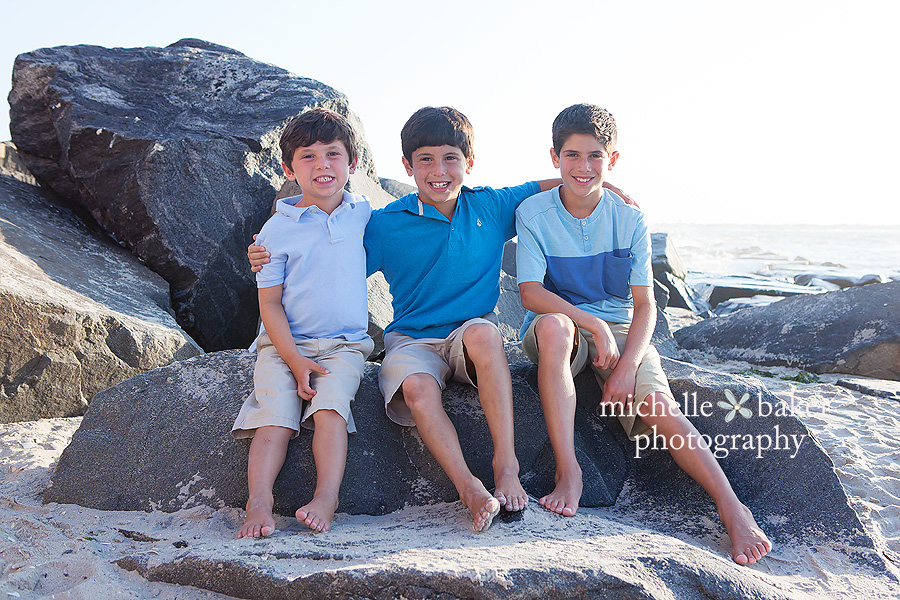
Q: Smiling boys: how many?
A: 3